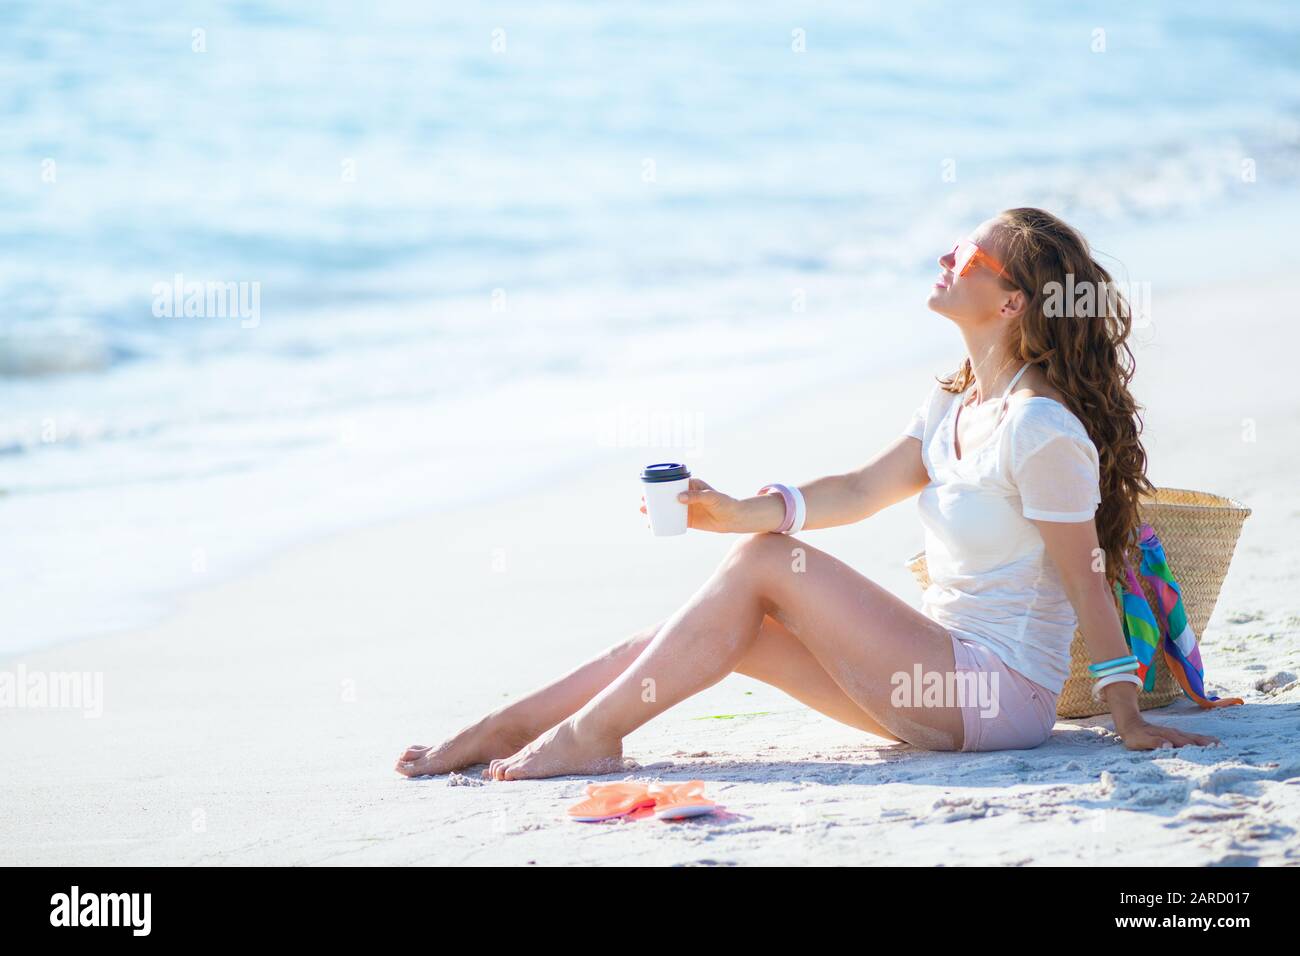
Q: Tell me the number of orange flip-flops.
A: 2